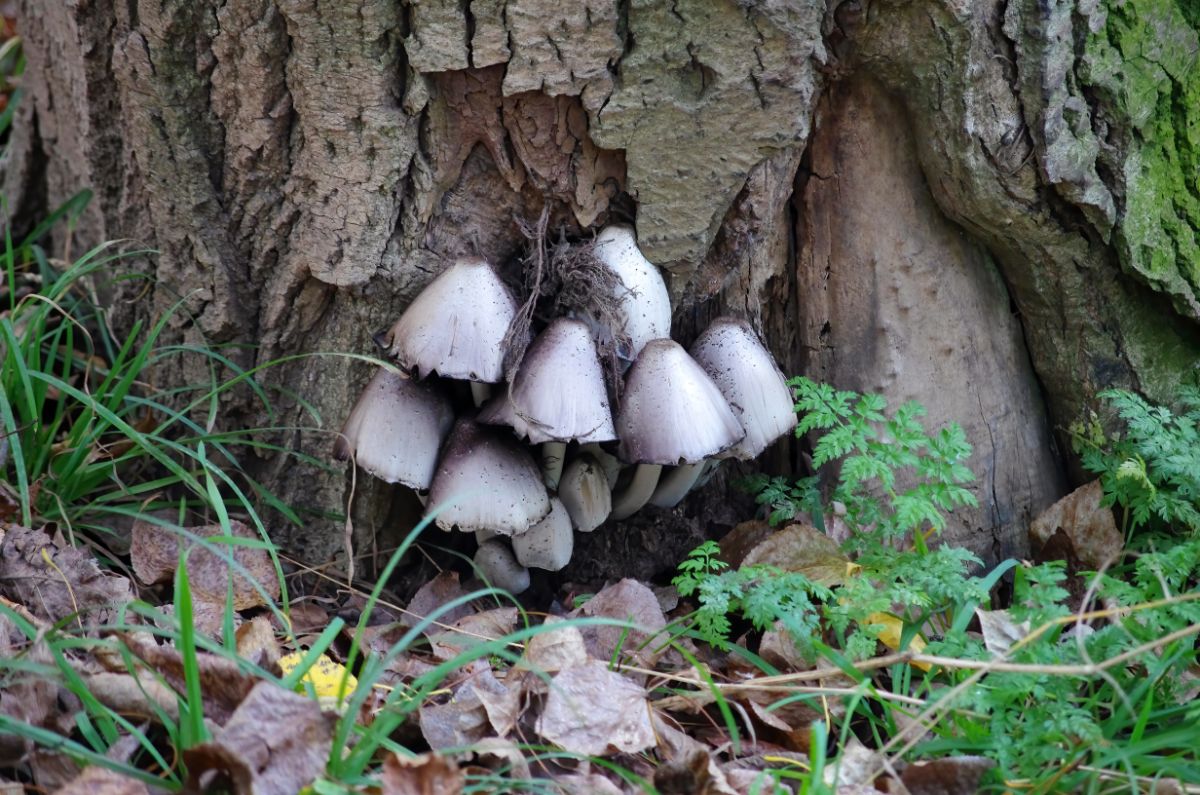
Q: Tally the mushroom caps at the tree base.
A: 10